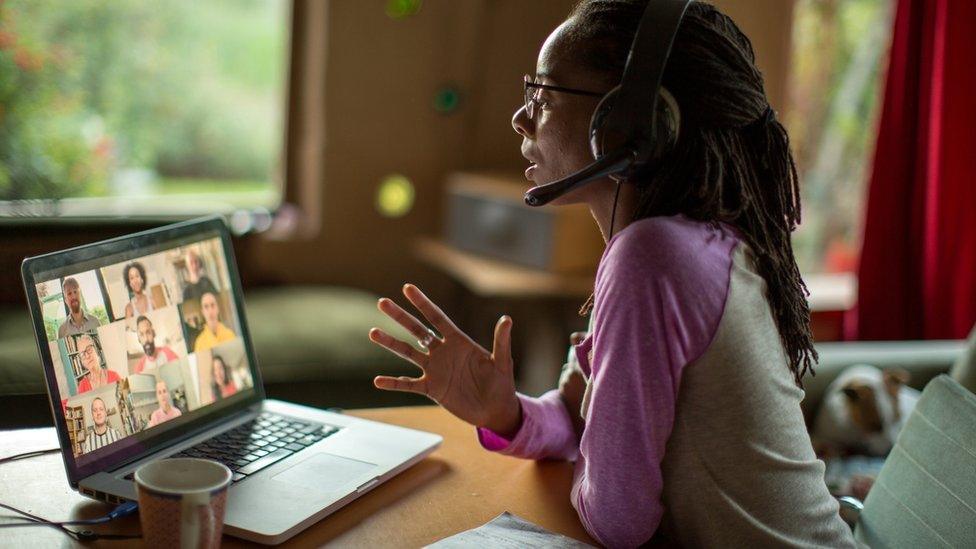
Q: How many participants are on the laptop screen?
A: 9